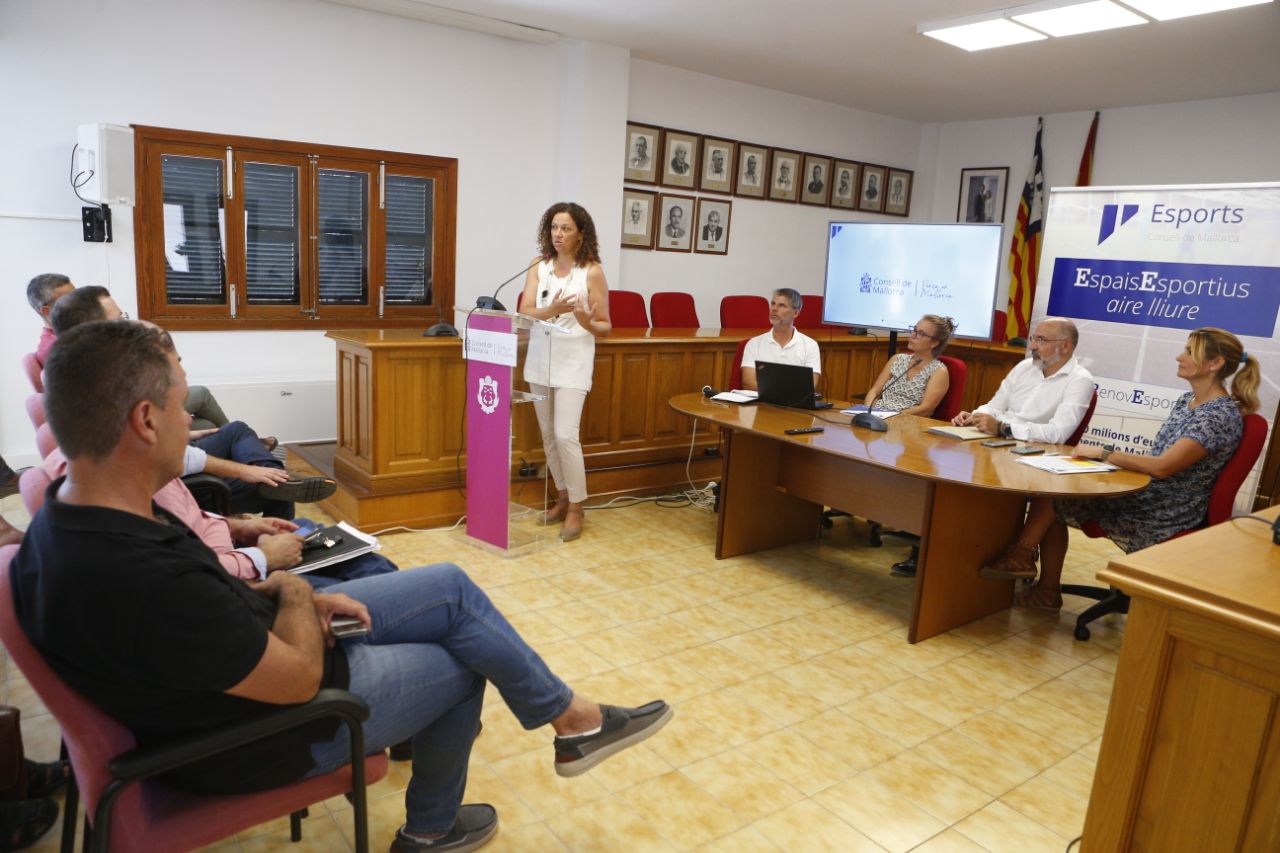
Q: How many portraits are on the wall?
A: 13